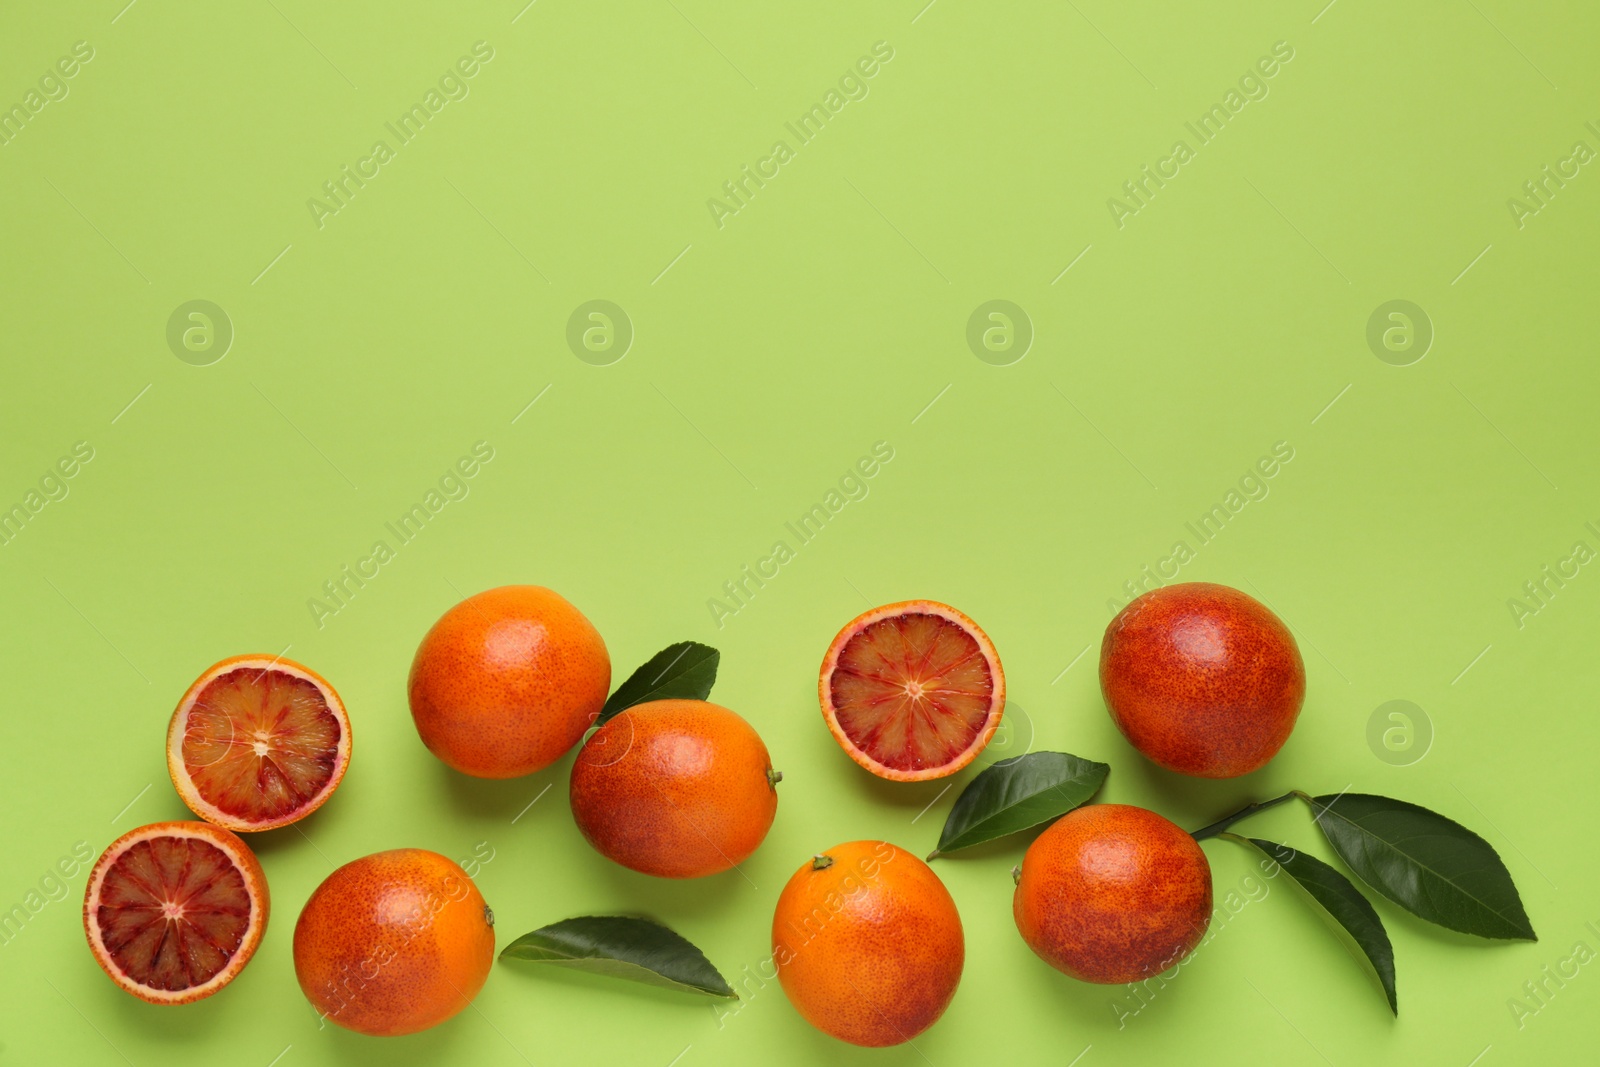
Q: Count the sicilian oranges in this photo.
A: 9